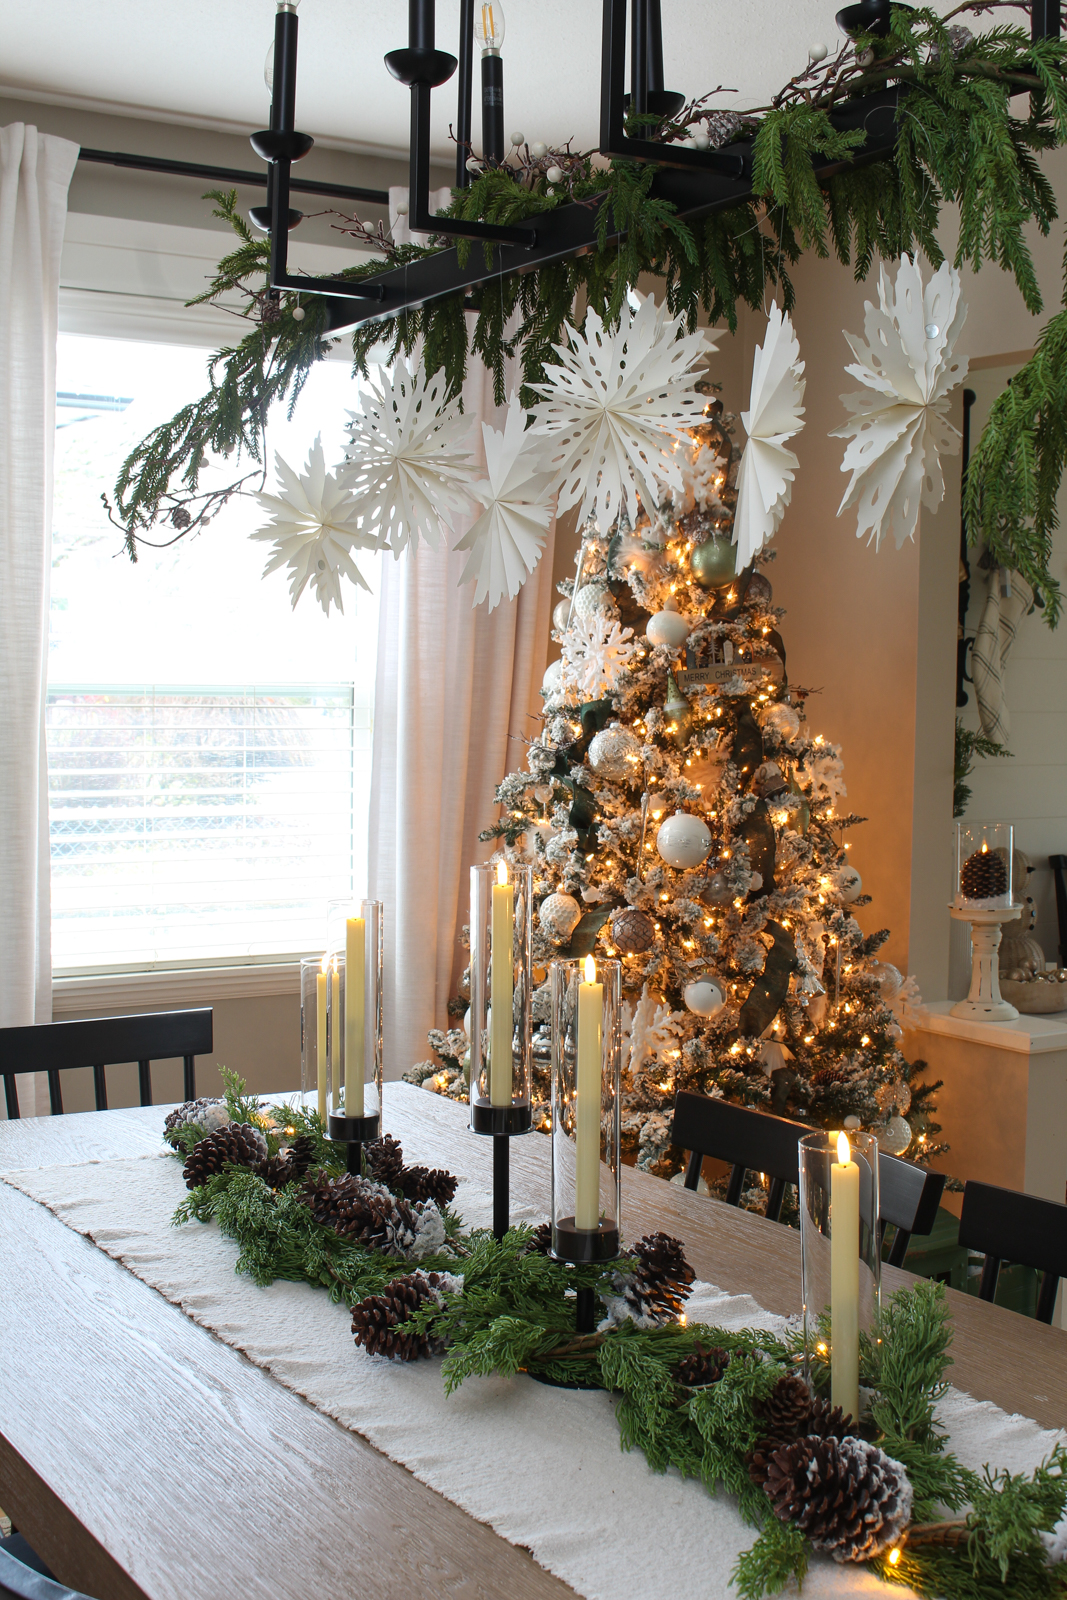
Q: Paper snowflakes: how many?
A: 6